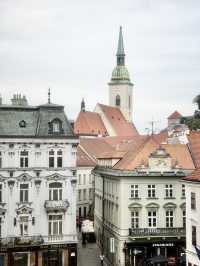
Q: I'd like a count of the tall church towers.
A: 1